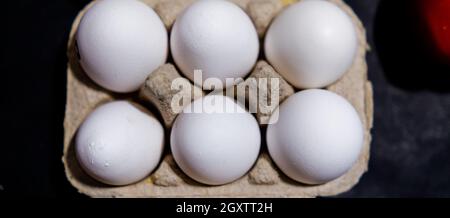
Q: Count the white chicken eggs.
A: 6